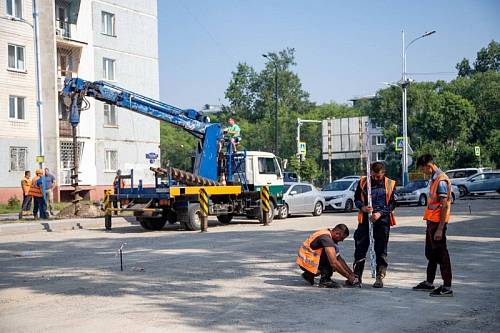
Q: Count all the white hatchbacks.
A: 2